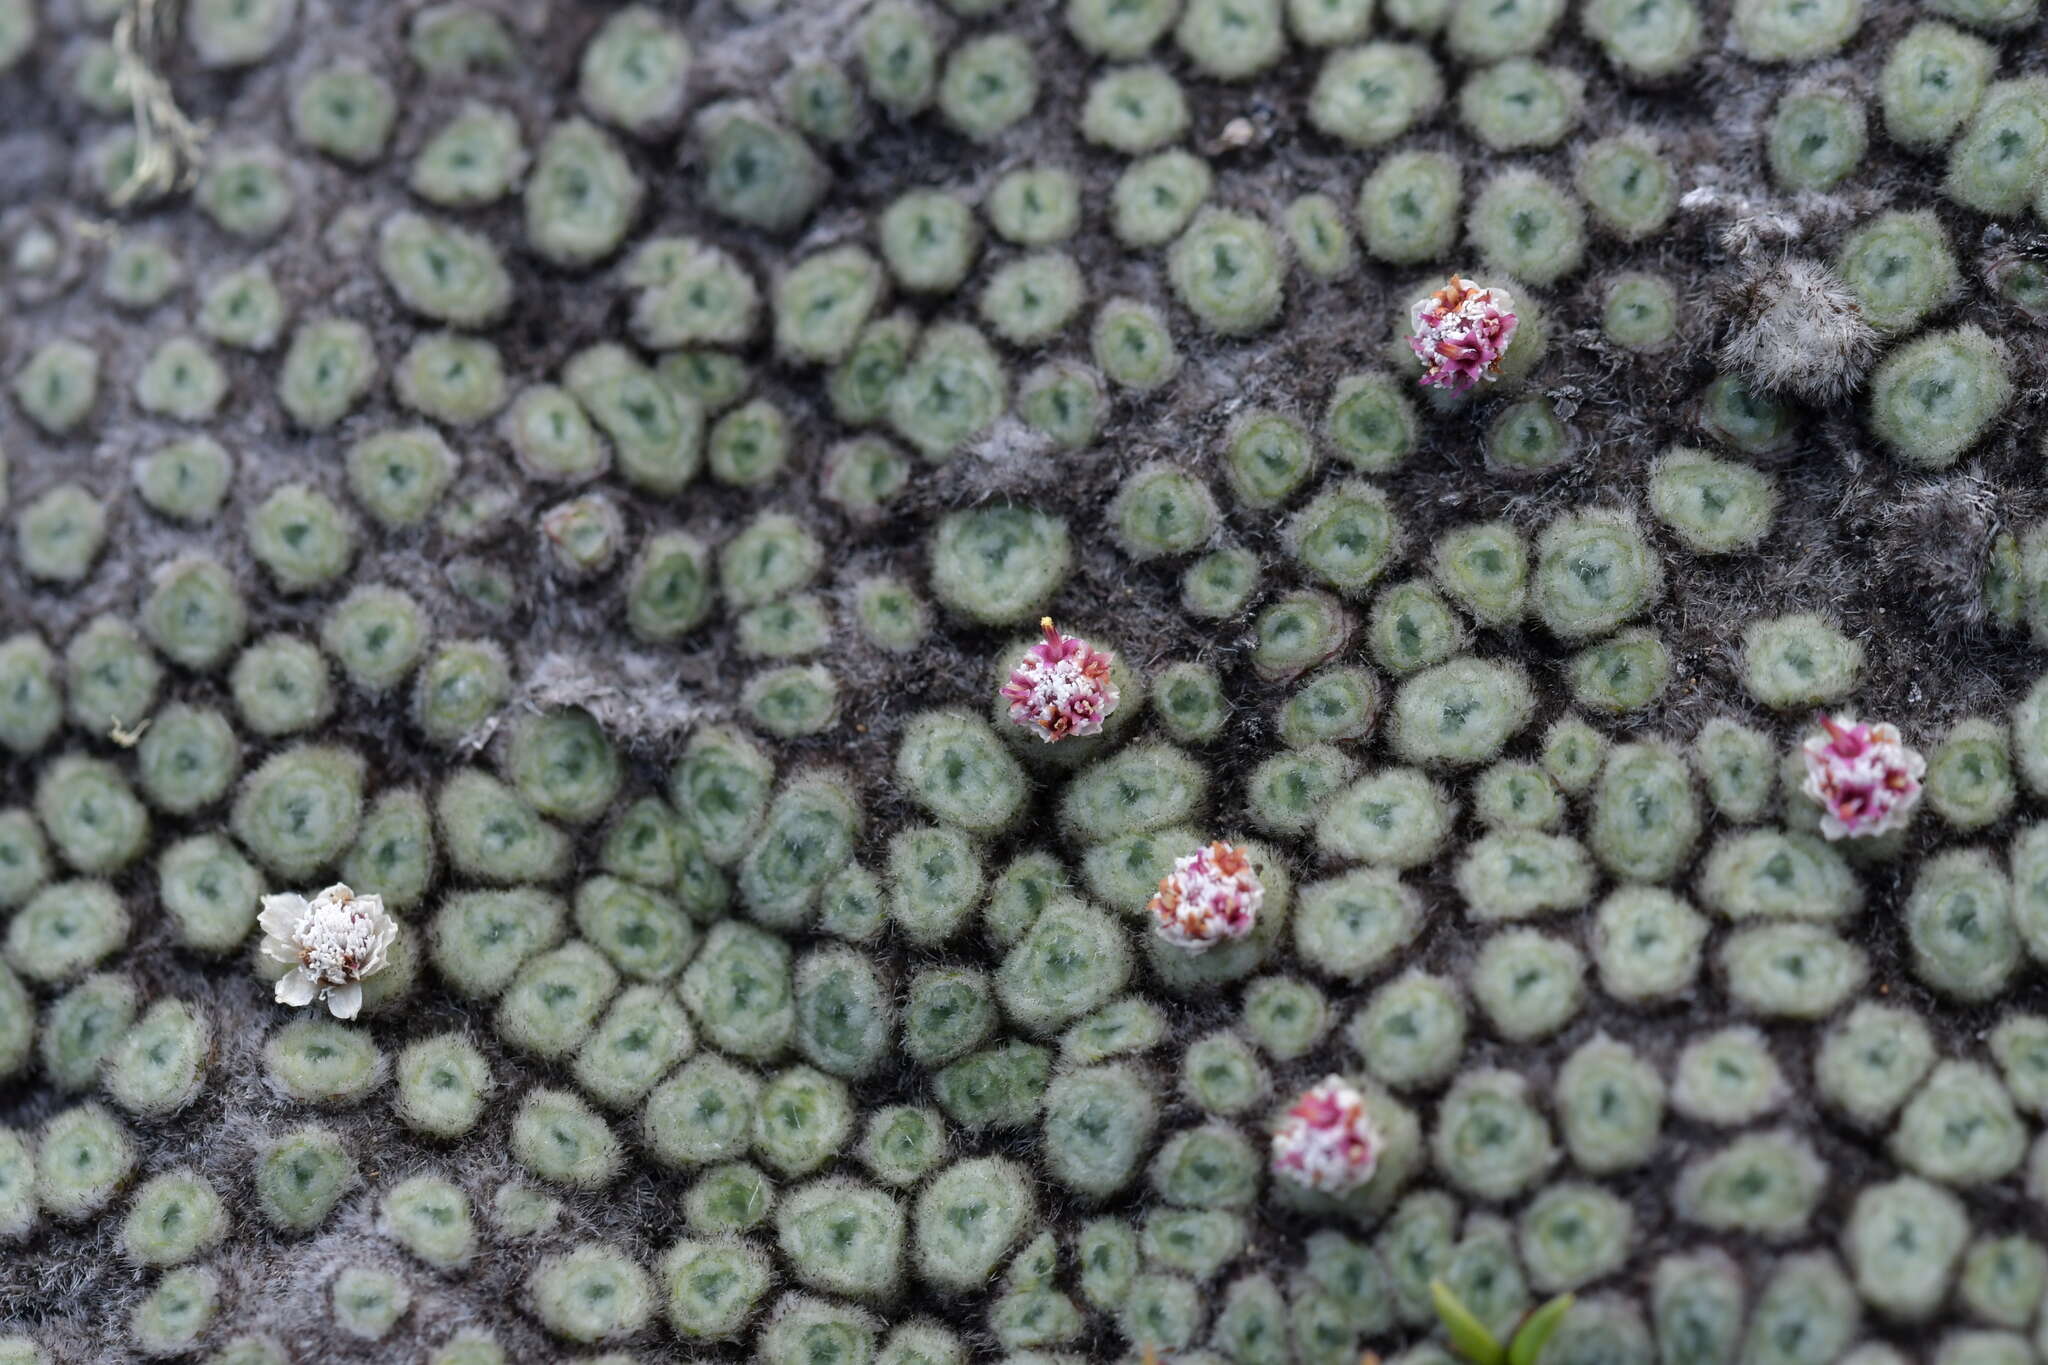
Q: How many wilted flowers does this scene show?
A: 1